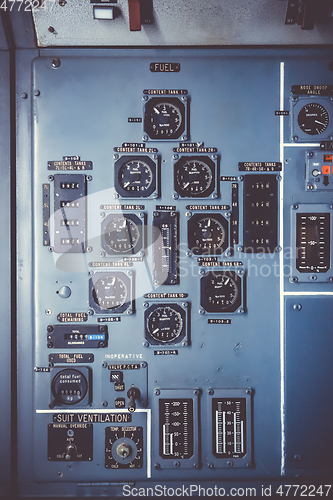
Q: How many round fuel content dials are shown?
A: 8